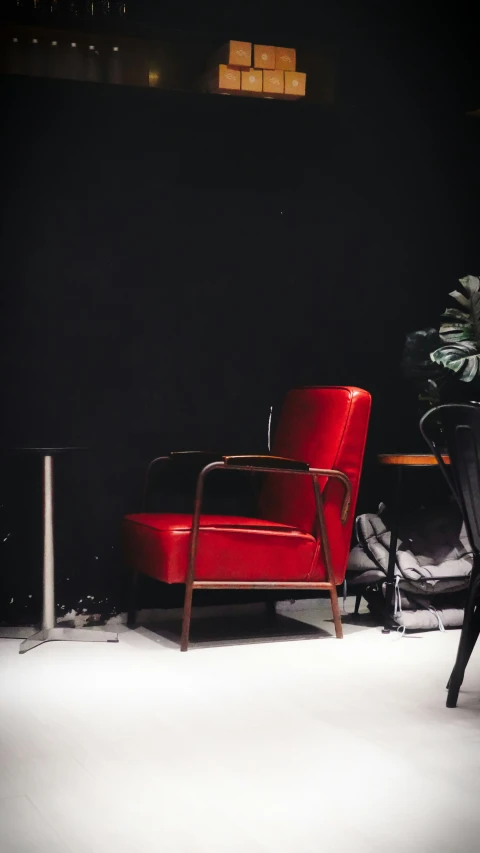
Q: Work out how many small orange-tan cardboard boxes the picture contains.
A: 7